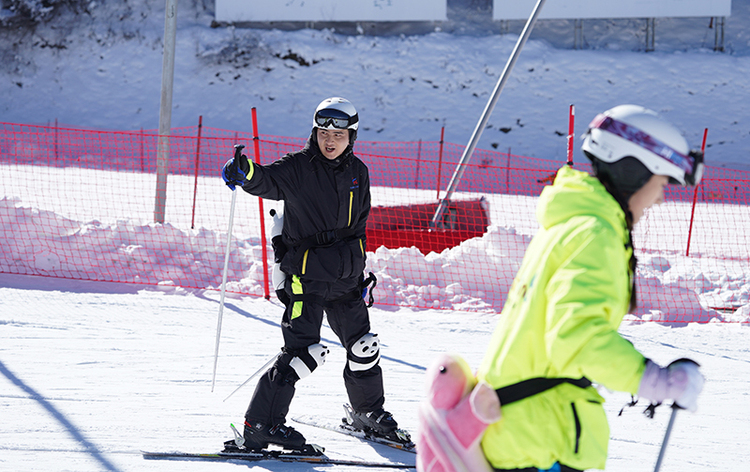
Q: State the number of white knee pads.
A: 2